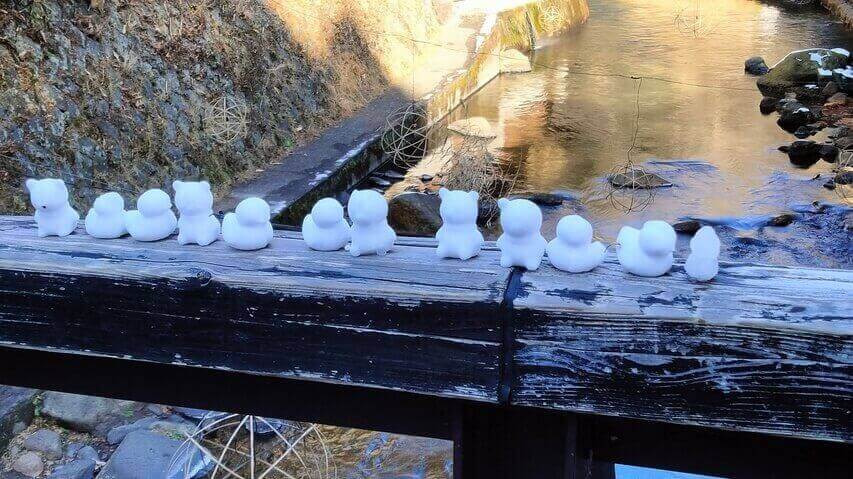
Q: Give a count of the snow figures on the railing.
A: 12